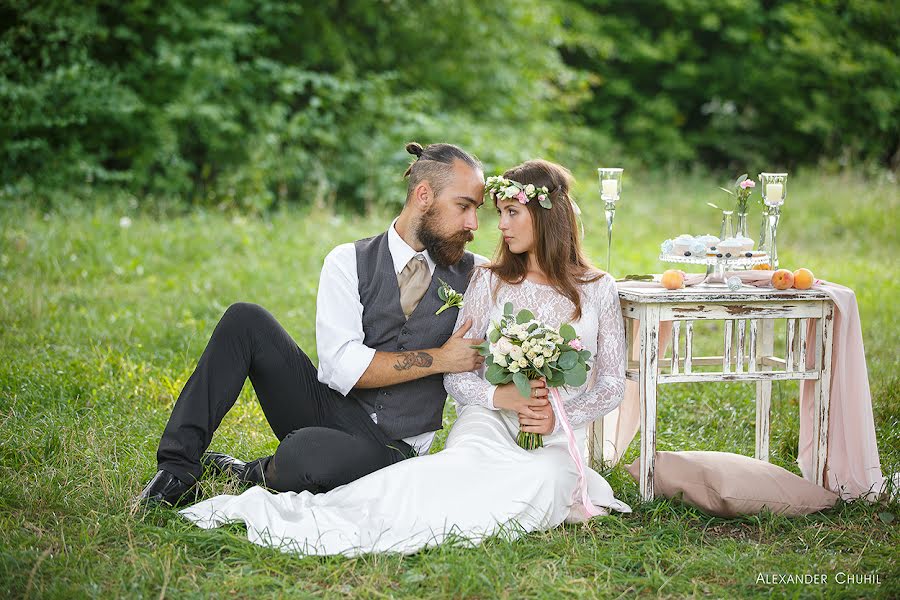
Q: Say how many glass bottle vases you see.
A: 3